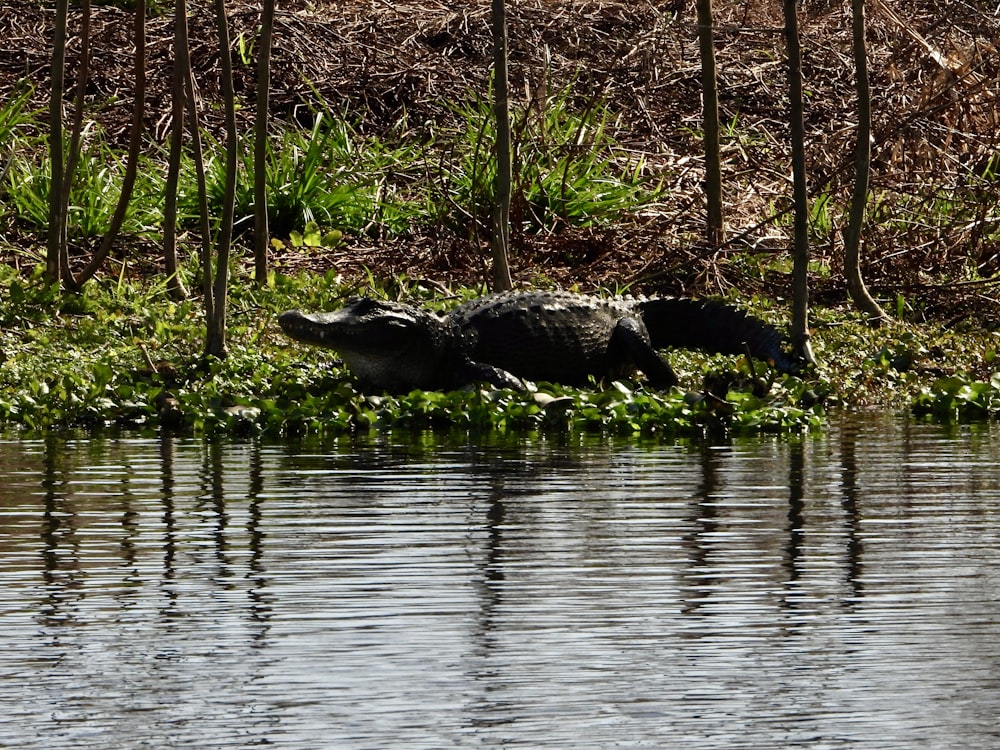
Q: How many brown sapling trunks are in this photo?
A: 11